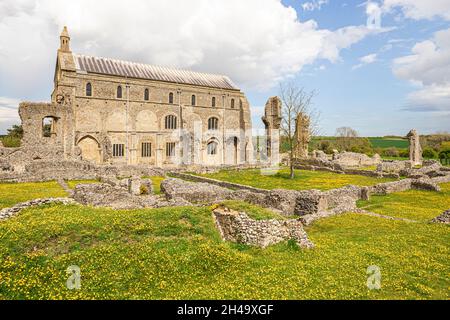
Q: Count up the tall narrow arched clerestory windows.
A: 7